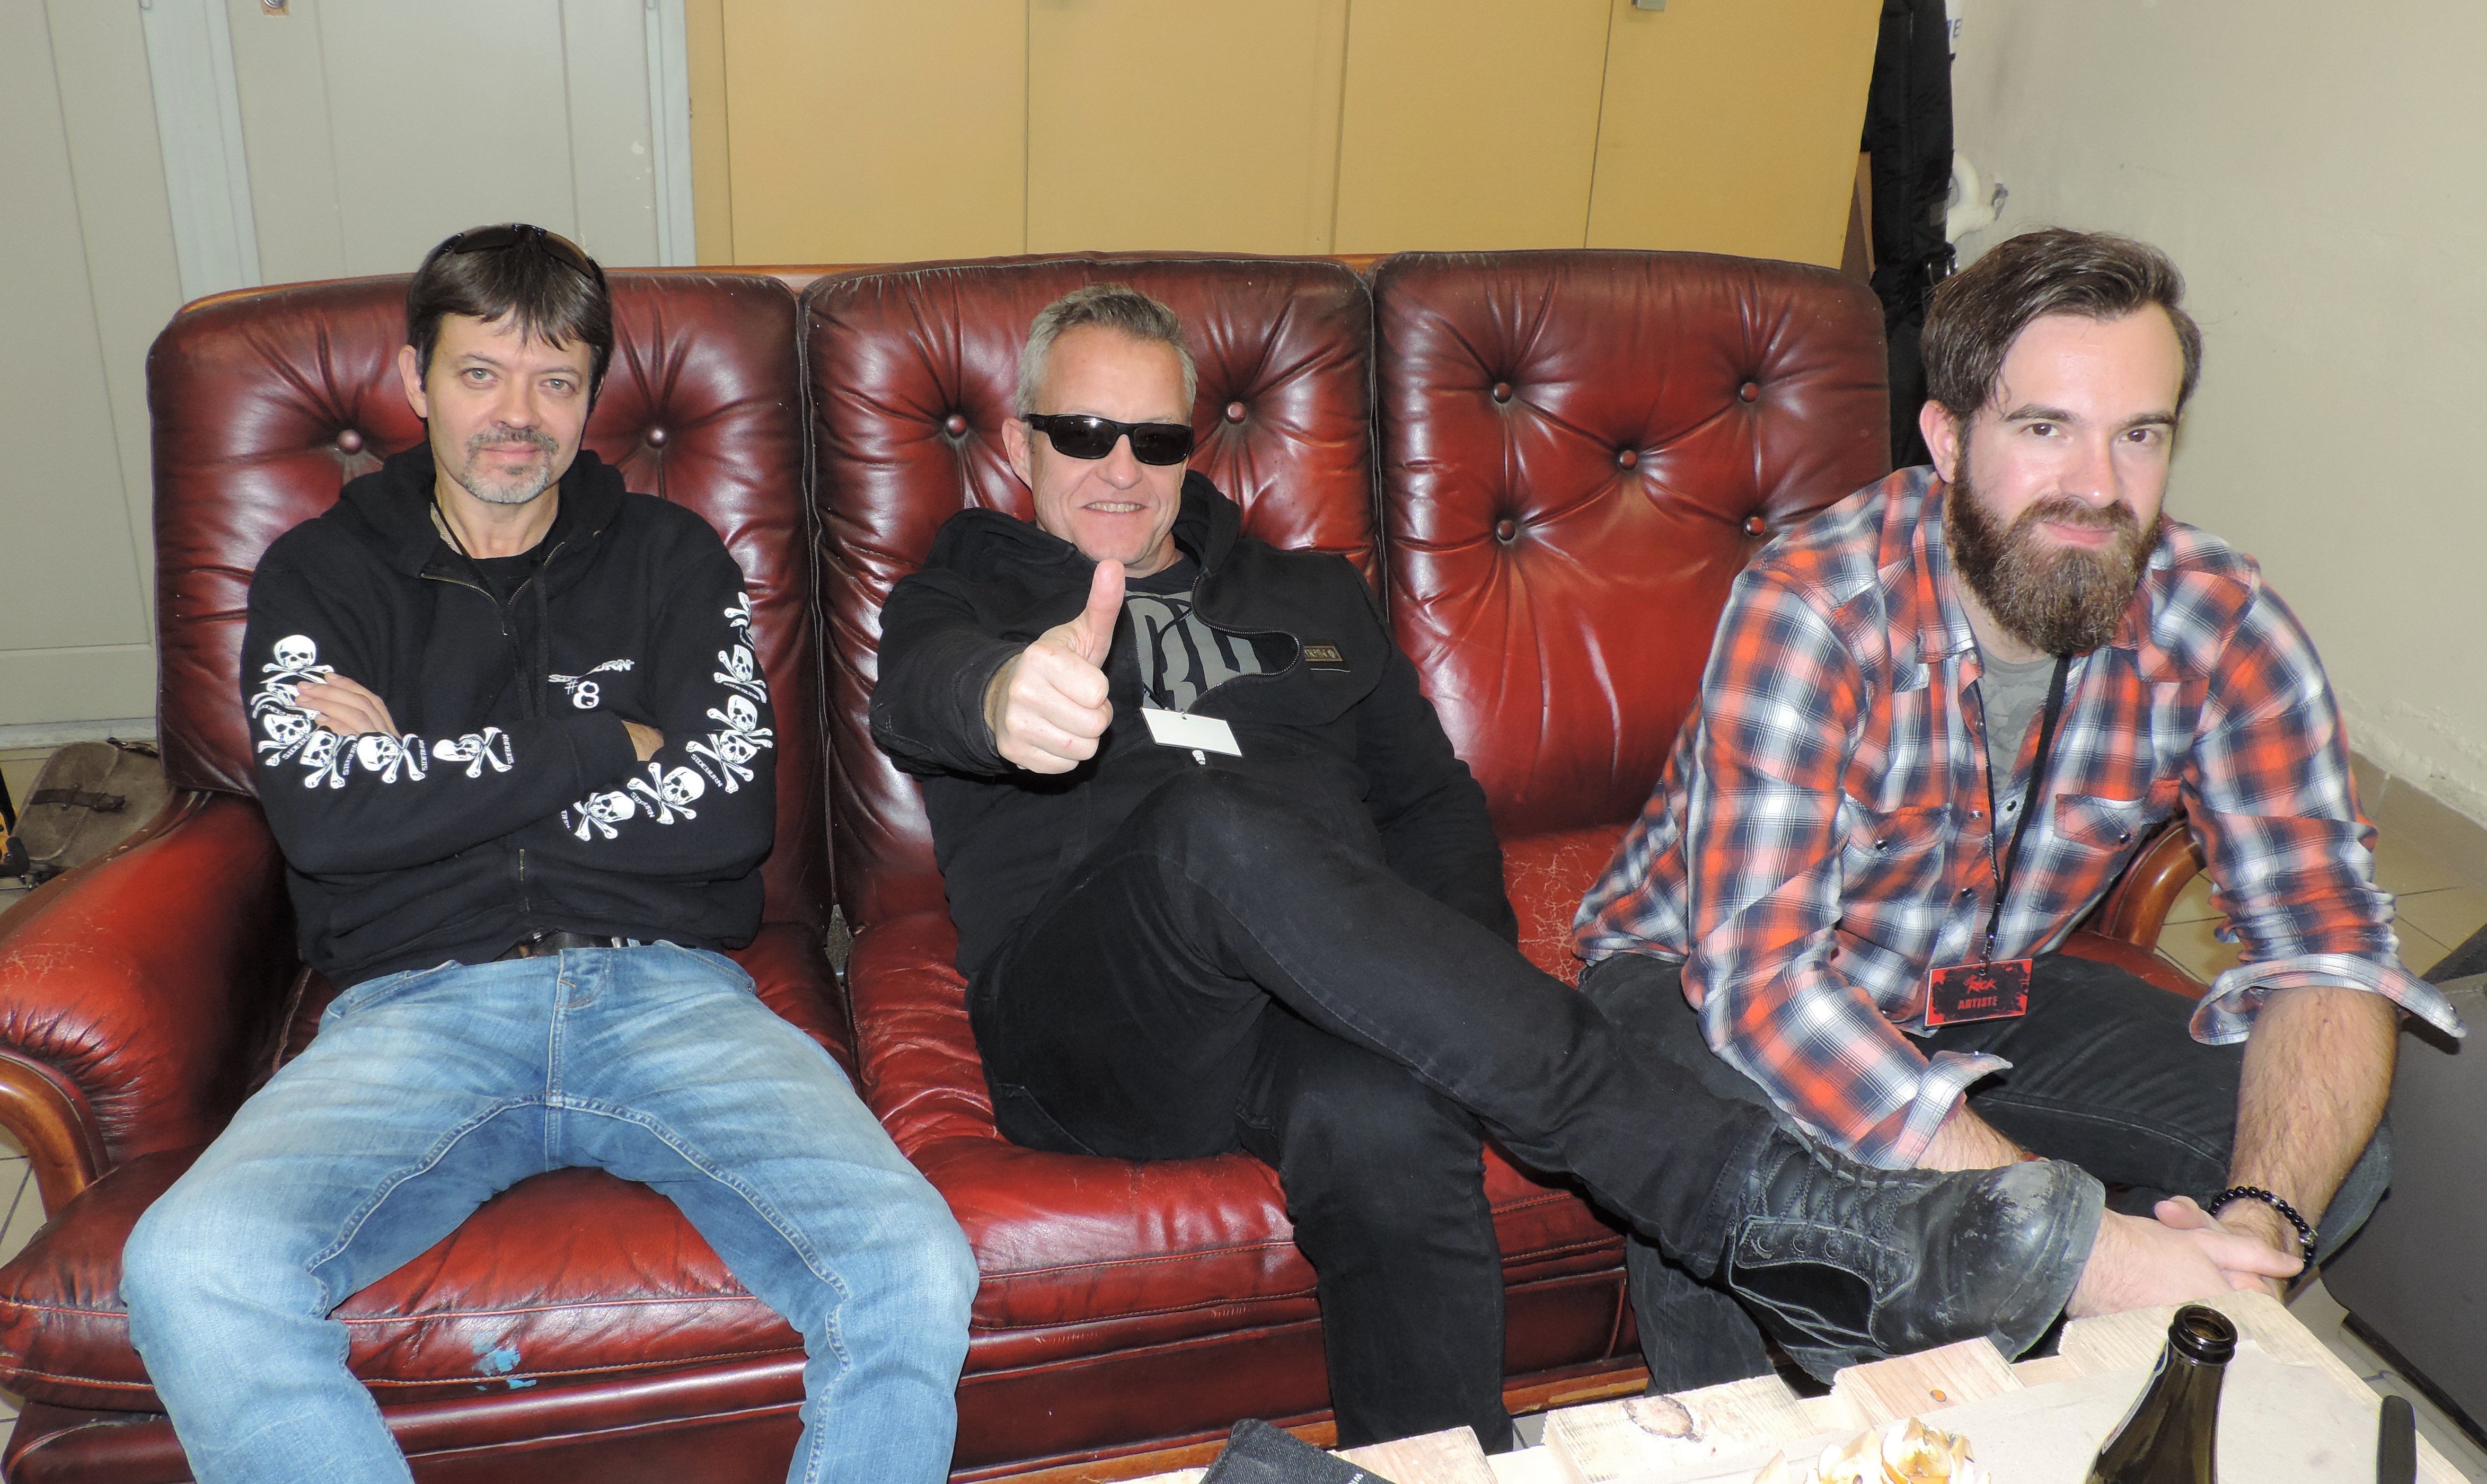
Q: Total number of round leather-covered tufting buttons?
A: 9